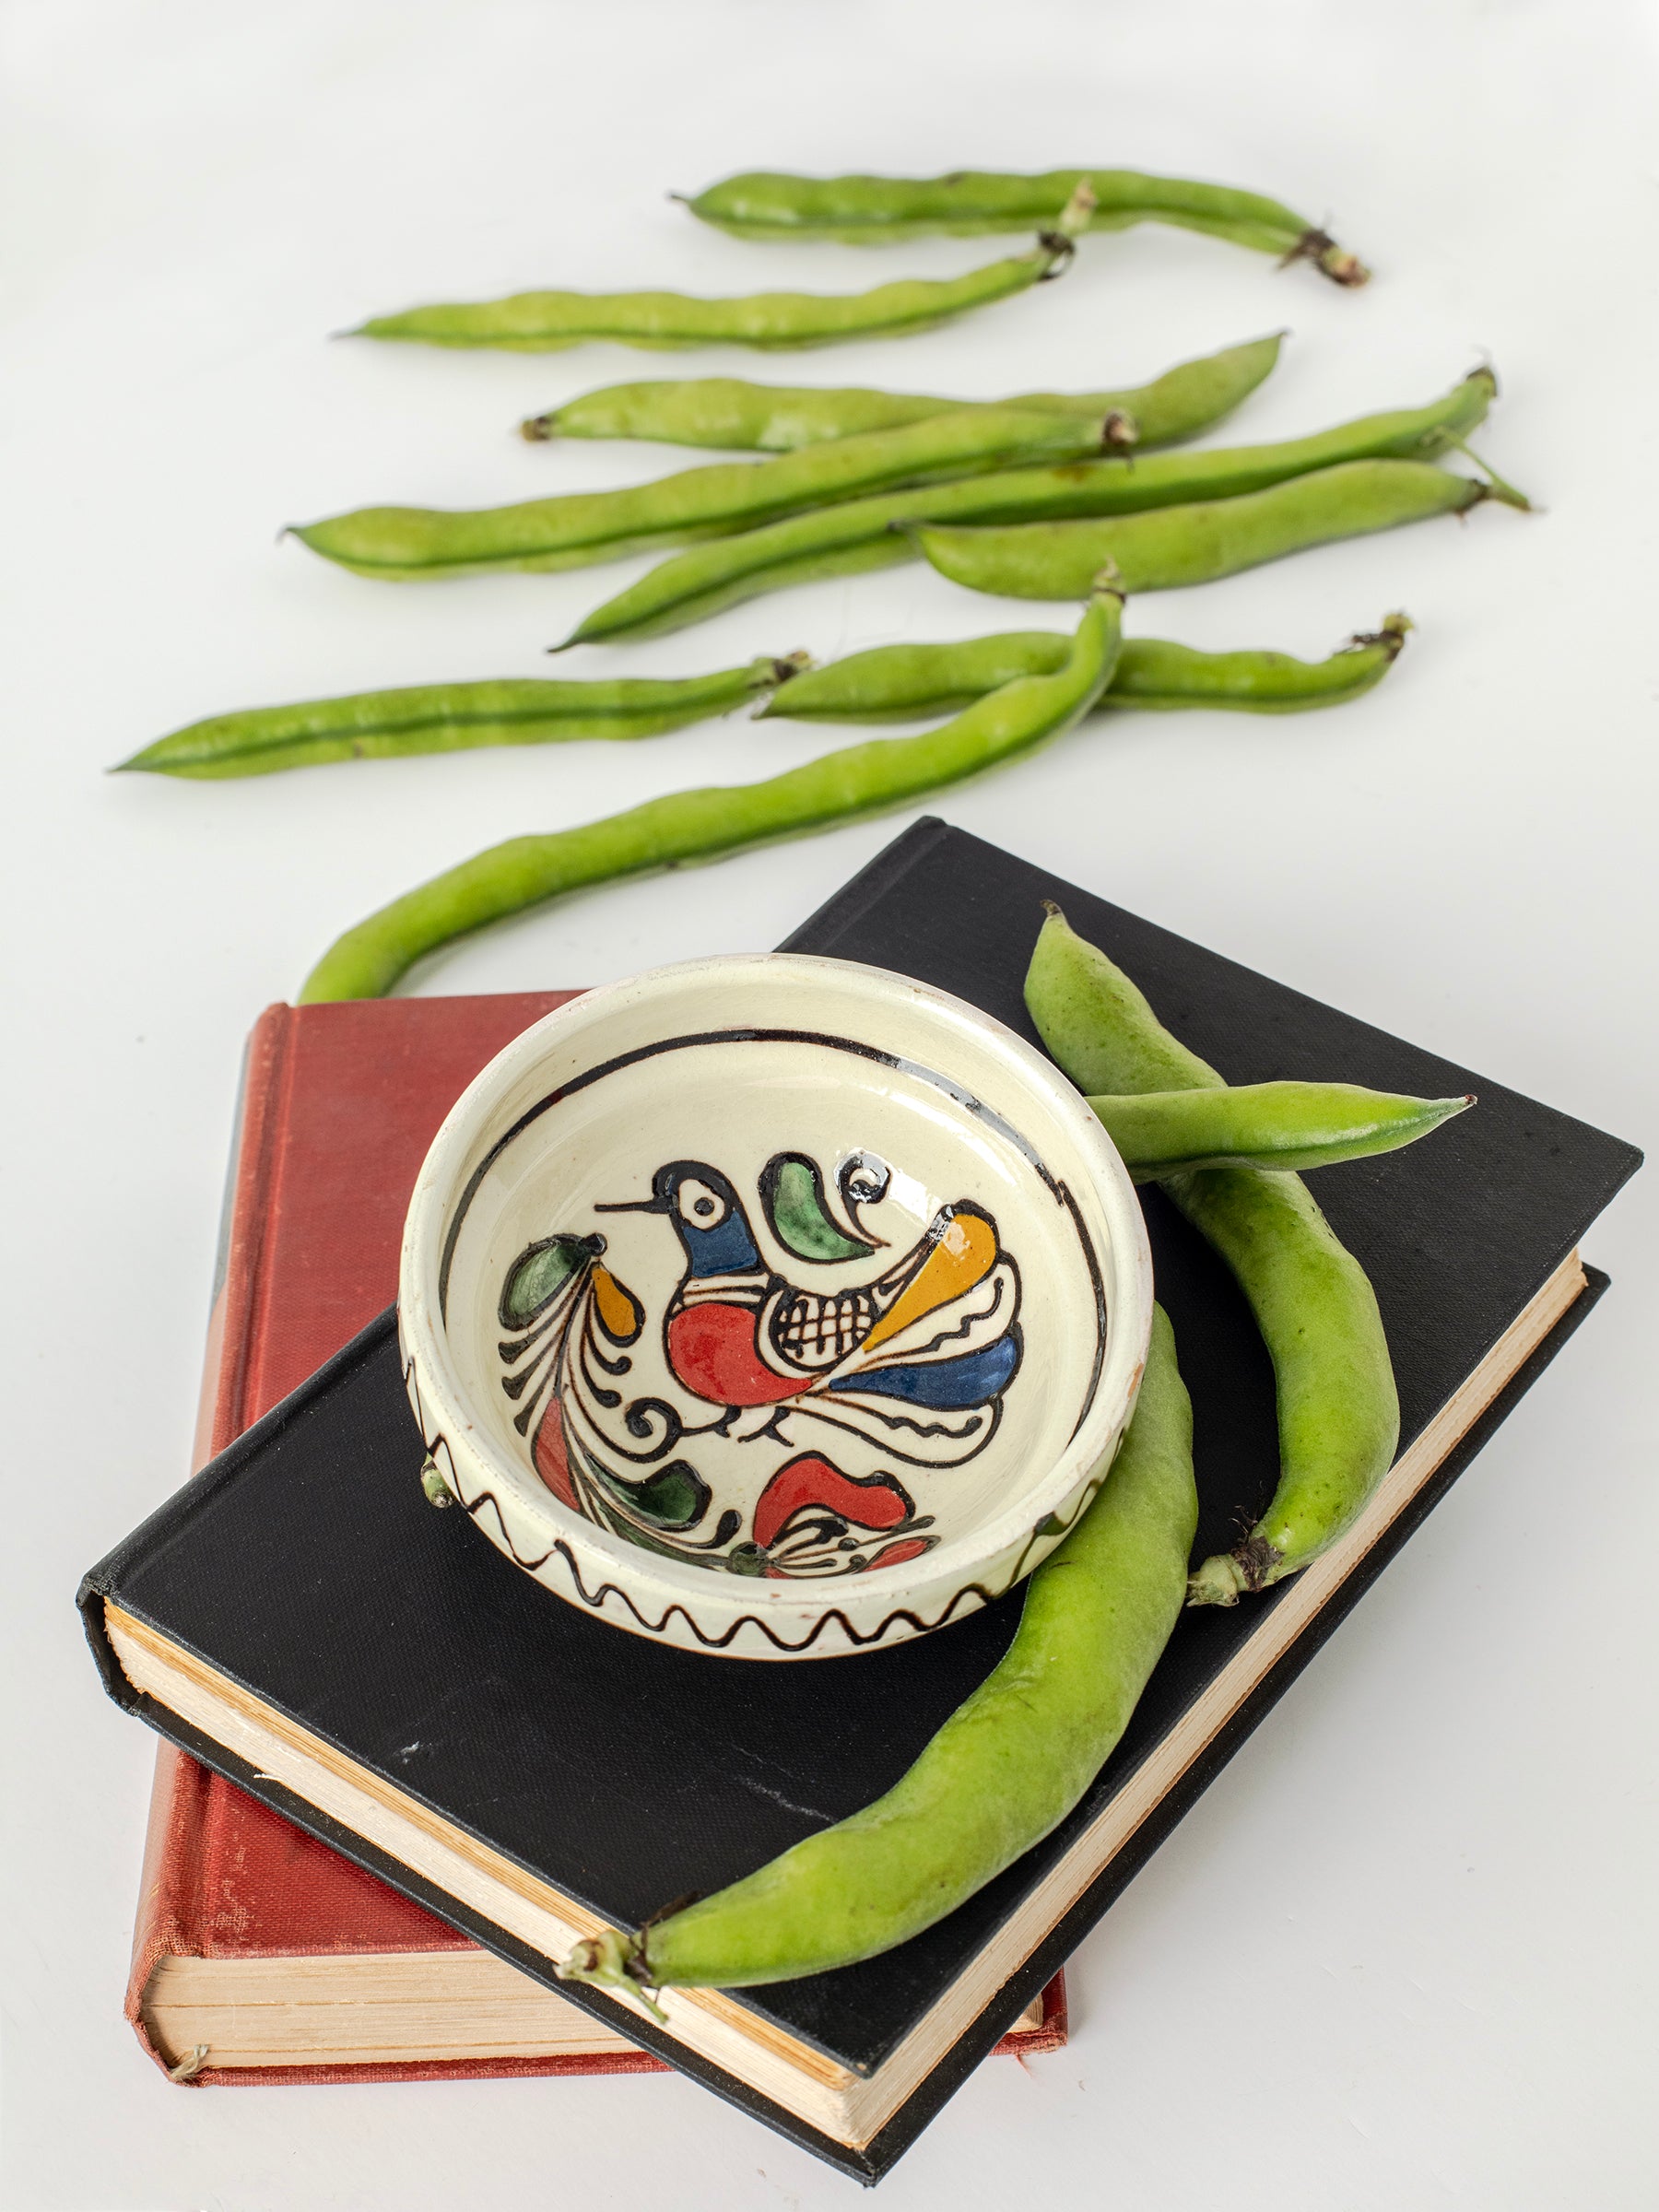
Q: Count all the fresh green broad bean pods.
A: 12